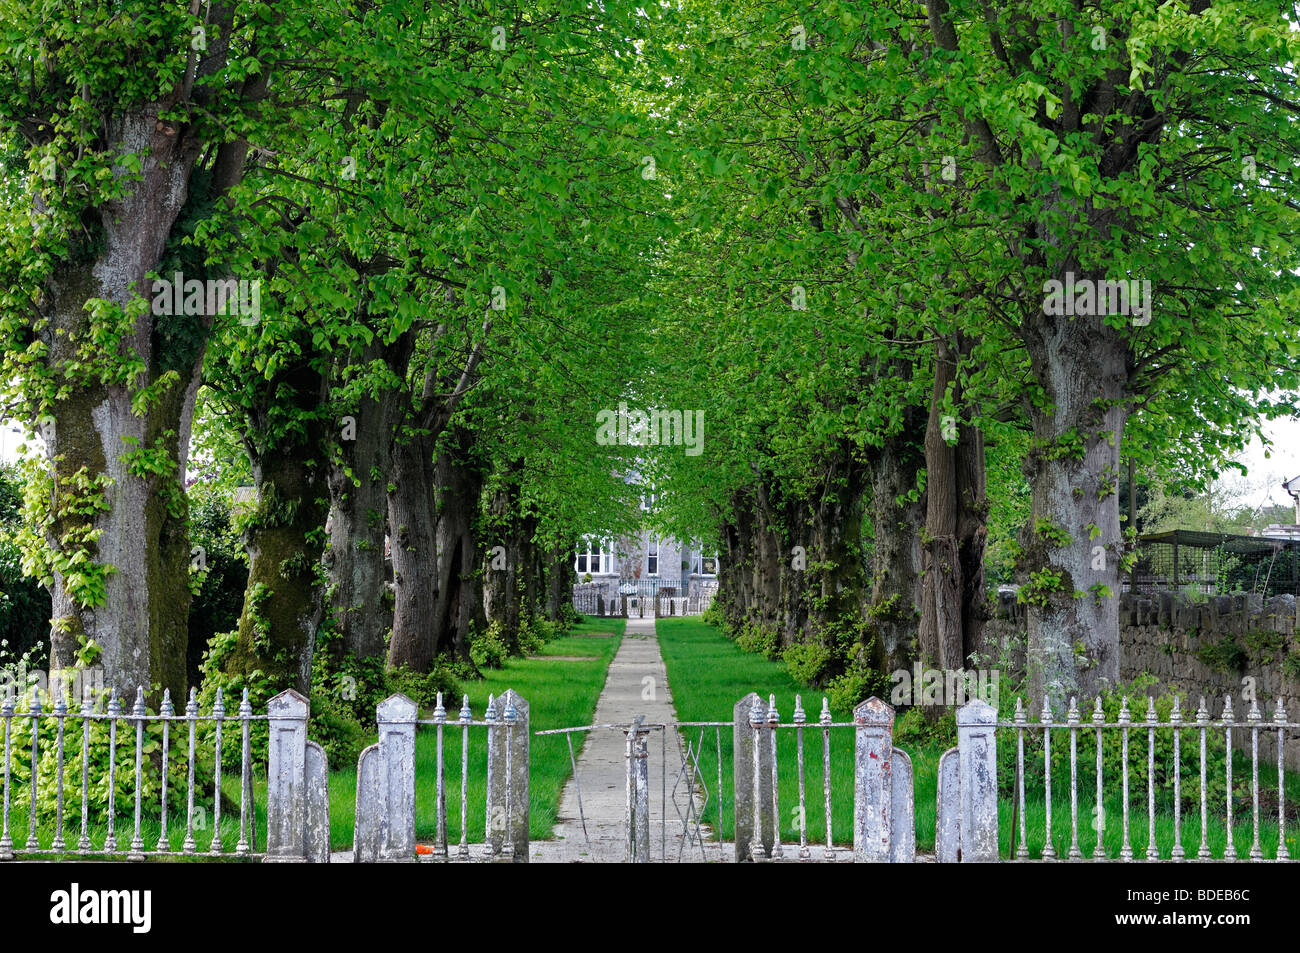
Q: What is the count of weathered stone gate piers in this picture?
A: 6